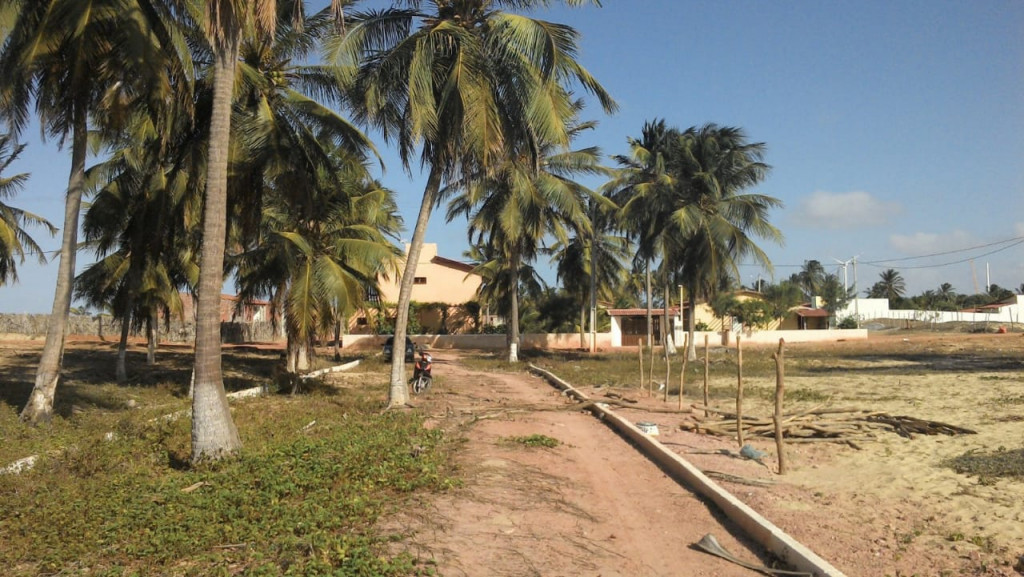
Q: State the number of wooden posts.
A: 7